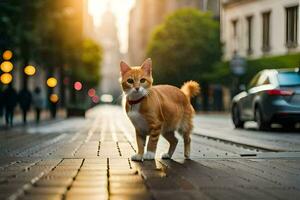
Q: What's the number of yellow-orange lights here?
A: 6